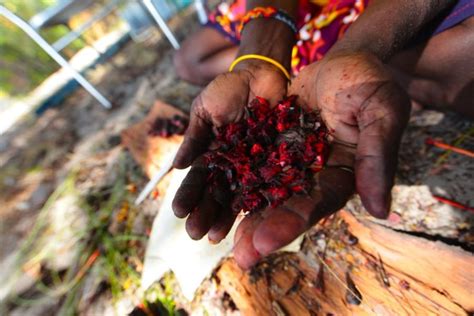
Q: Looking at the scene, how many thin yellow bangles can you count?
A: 1